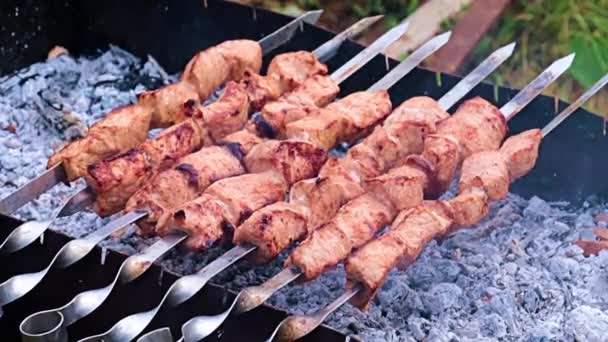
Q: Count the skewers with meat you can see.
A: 7